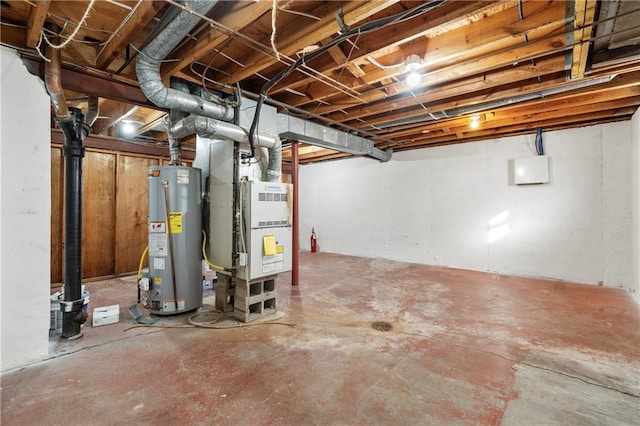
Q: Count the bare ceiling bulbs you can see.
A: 3